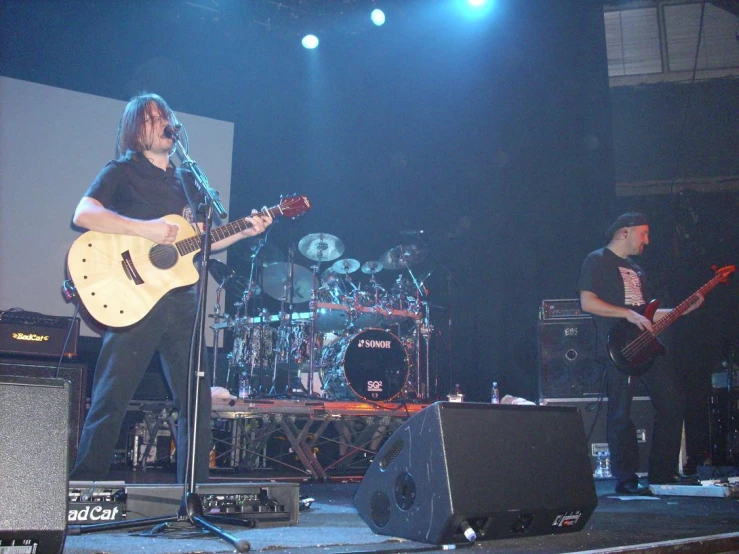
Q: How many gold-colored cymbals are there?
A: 0